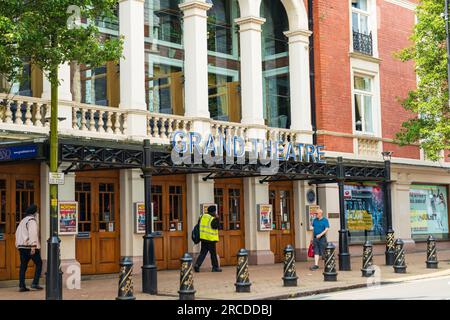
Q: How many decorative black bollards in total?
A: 8